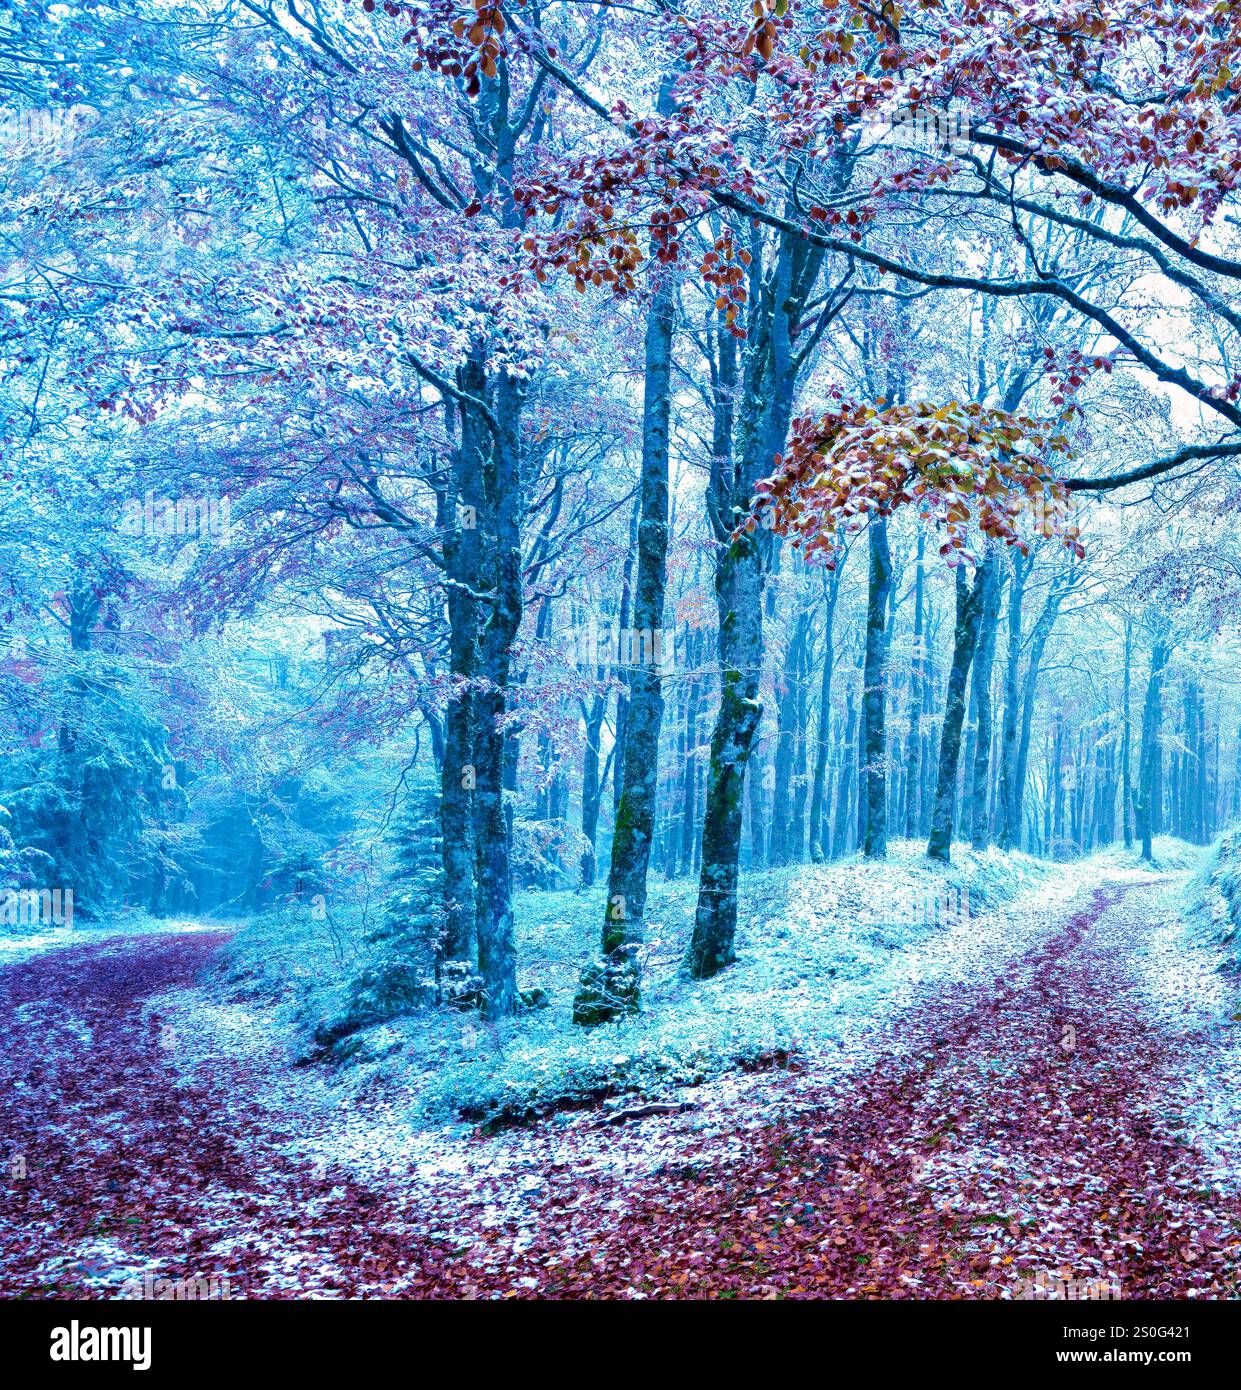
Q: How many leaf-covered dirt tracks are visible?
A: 2